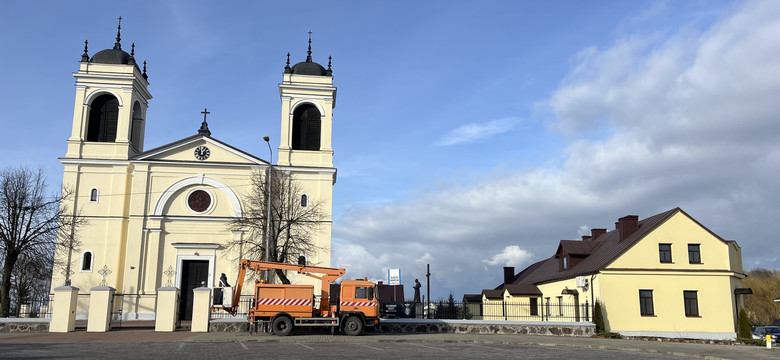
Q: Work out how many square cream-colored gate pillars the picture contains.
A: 4